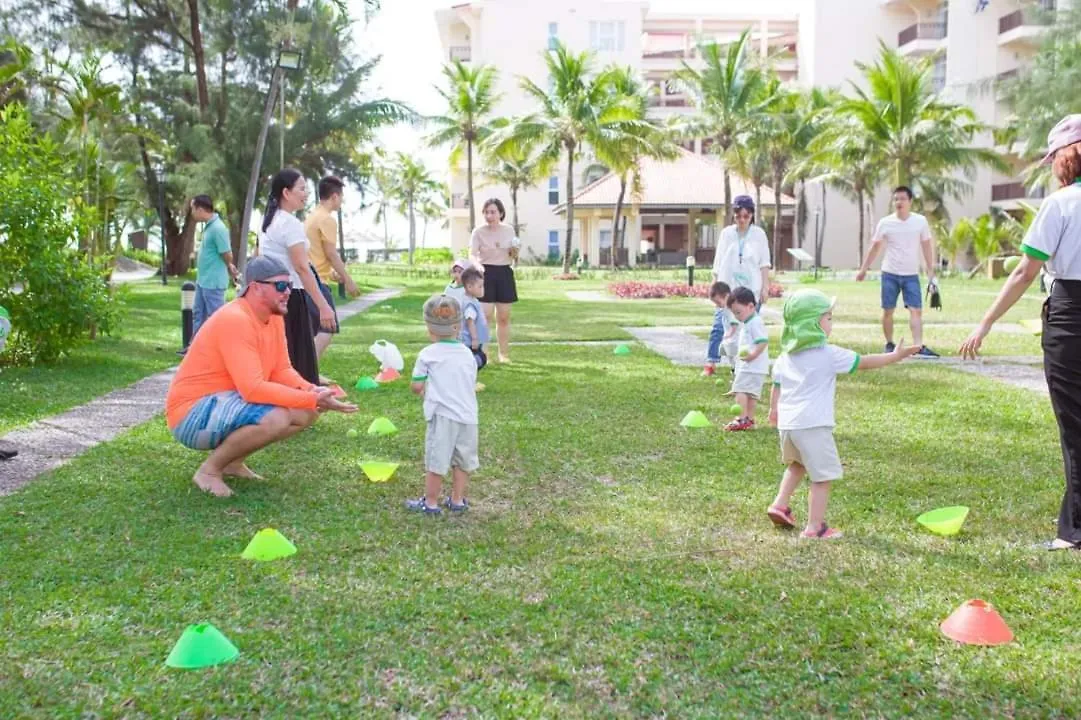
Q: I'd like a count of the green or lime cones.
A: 8